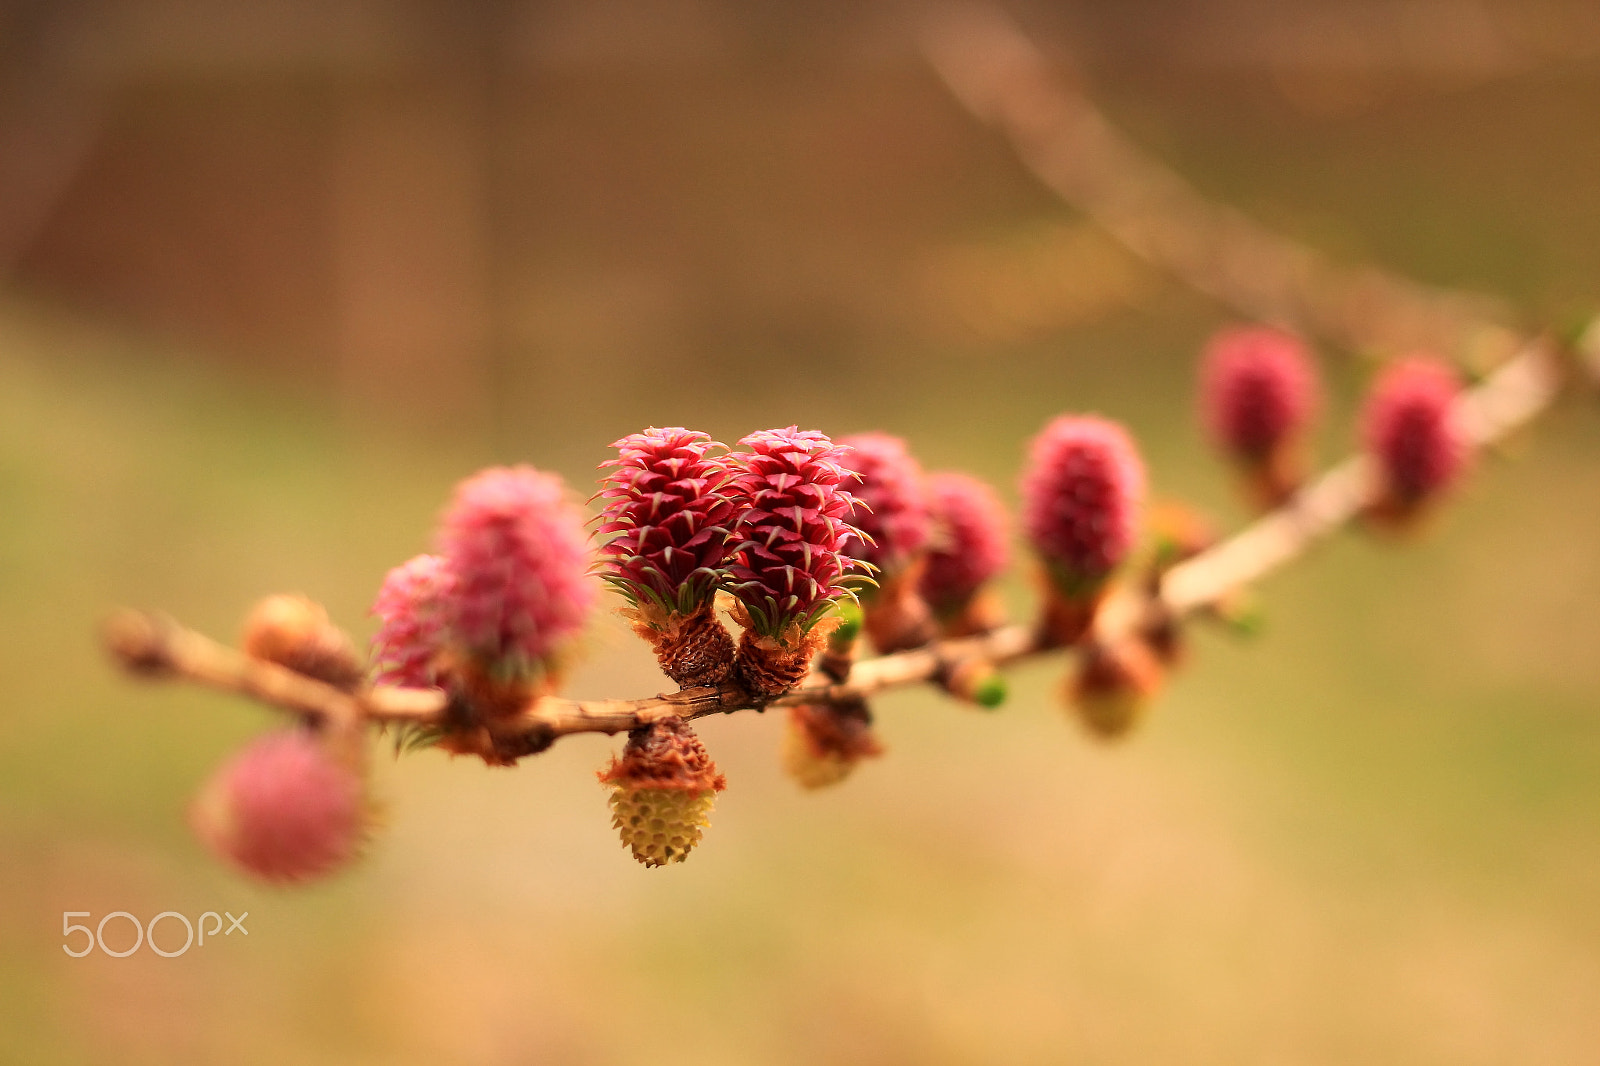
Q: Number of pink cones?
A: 10